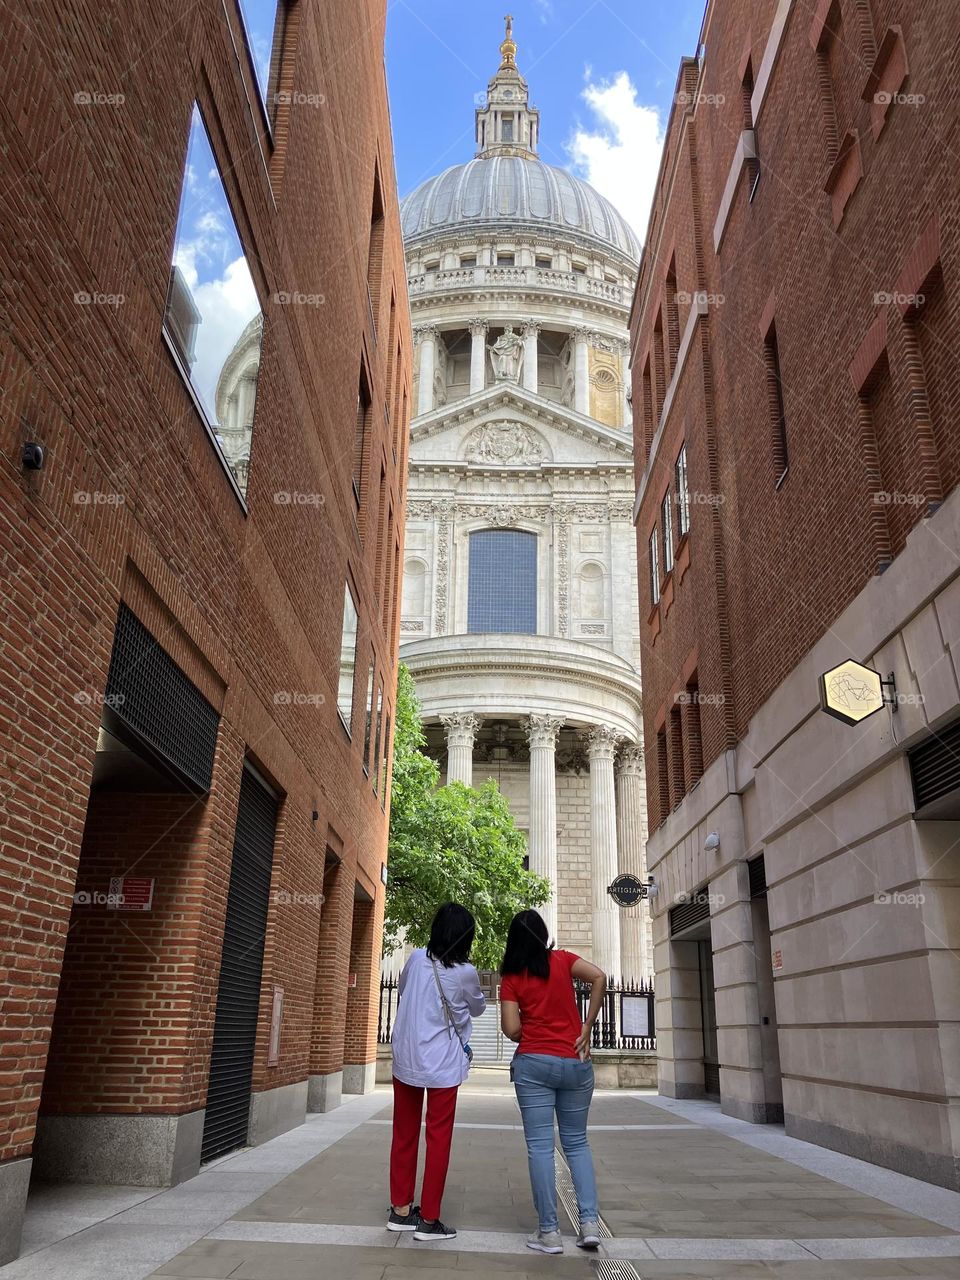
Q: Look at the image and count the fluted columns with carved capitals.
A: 4